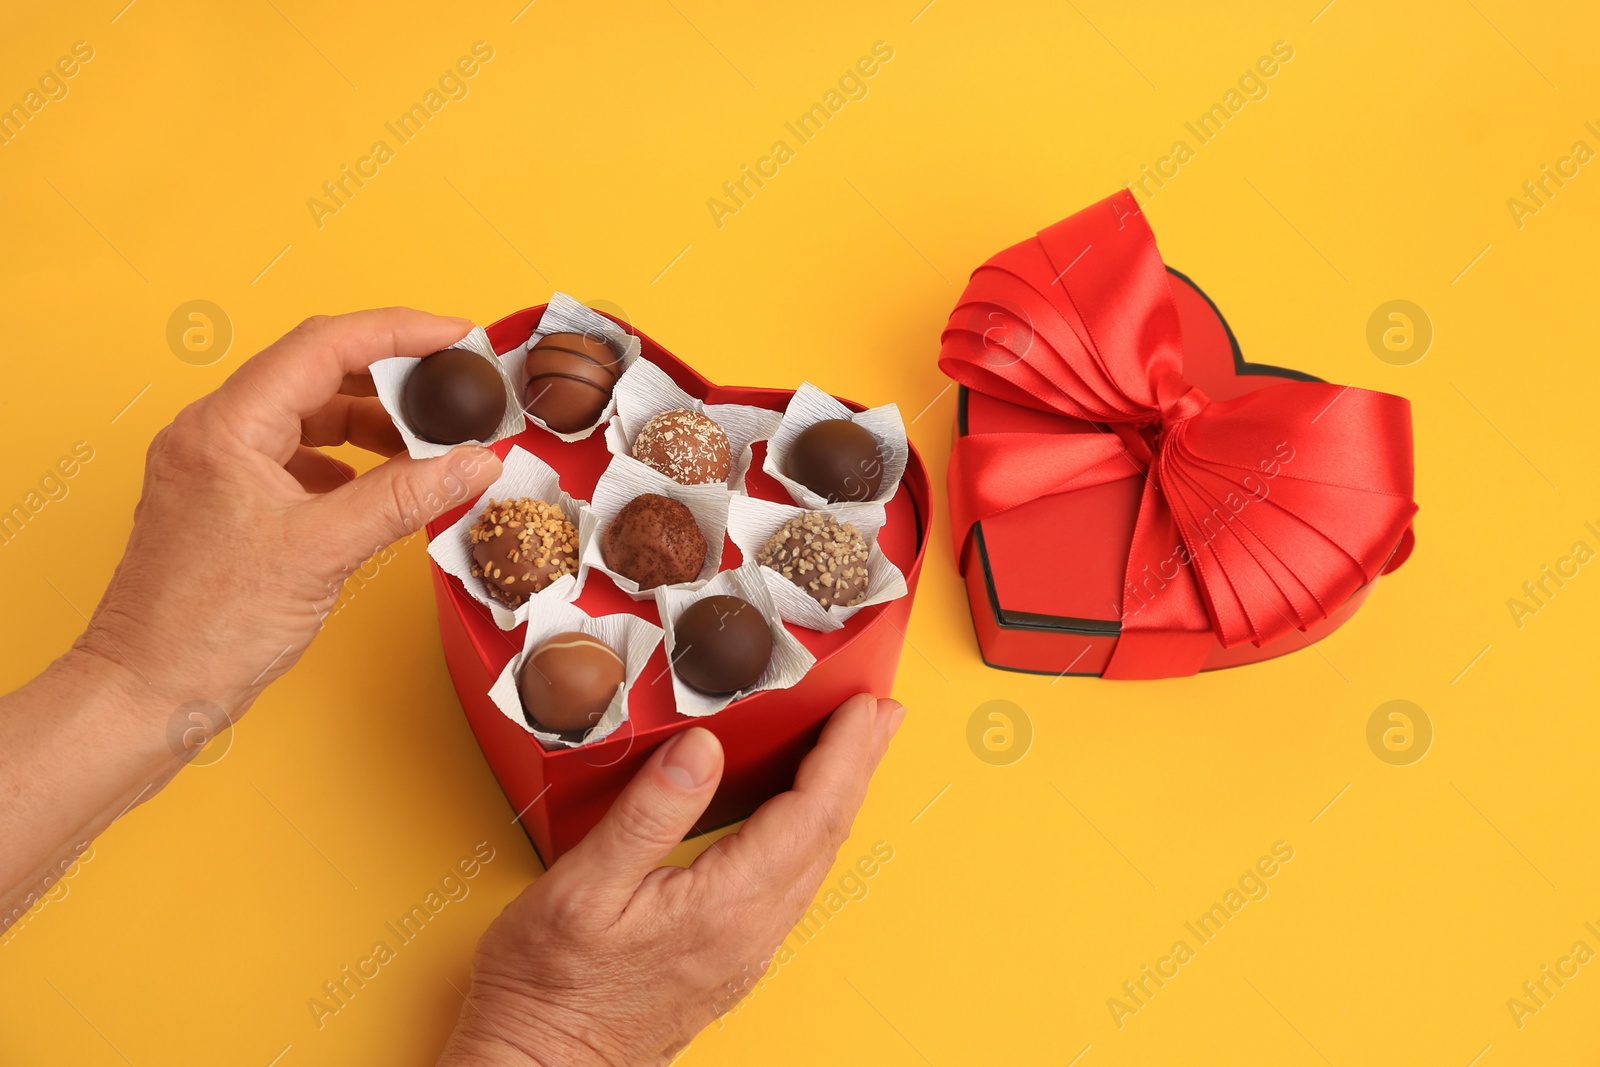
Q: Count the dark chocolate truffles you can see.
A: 3